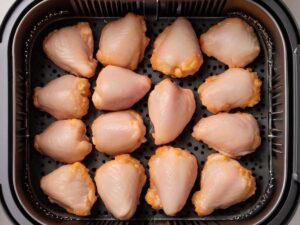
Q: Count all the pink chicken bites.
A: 15